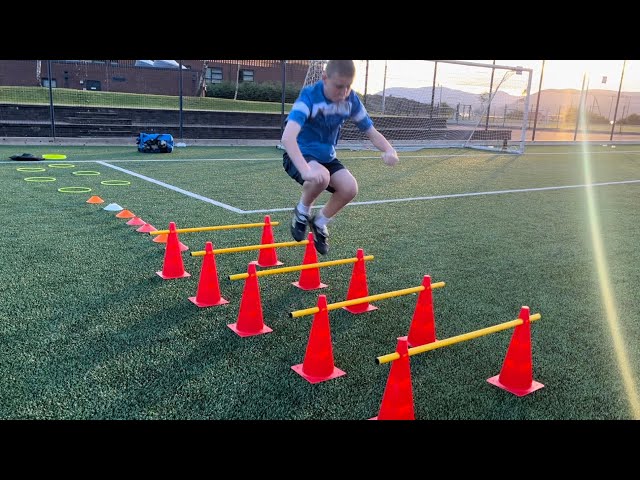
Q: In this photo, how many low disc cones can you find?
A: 7